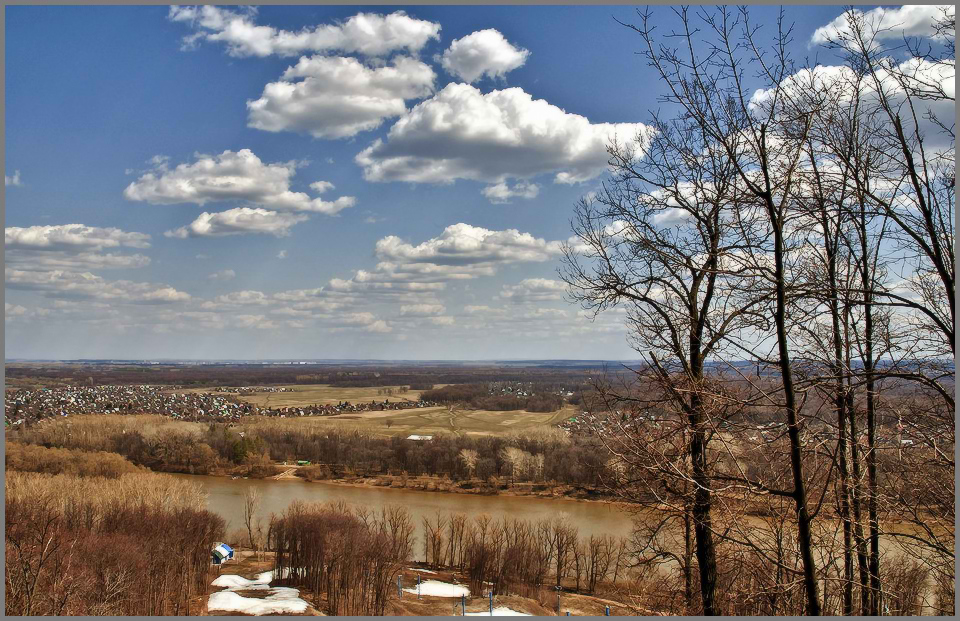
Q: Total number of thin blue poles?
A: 6